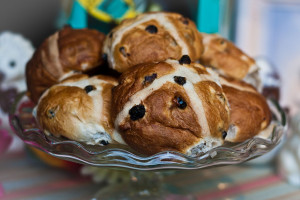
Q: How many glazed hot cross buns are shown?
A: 6